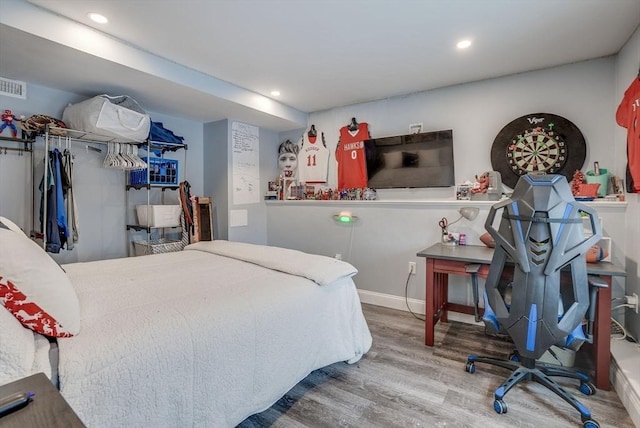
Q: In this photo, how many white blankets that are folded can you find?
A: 1